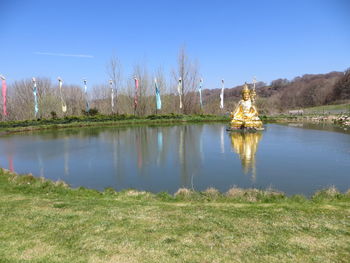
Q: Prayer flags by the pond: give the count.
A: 10